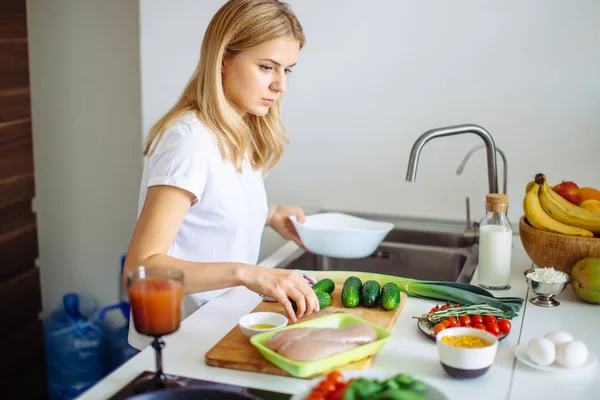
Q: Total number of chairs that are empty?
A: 0